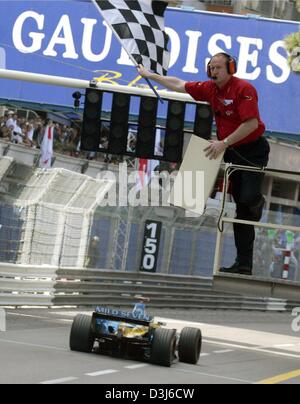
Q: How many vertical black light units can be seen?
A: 5